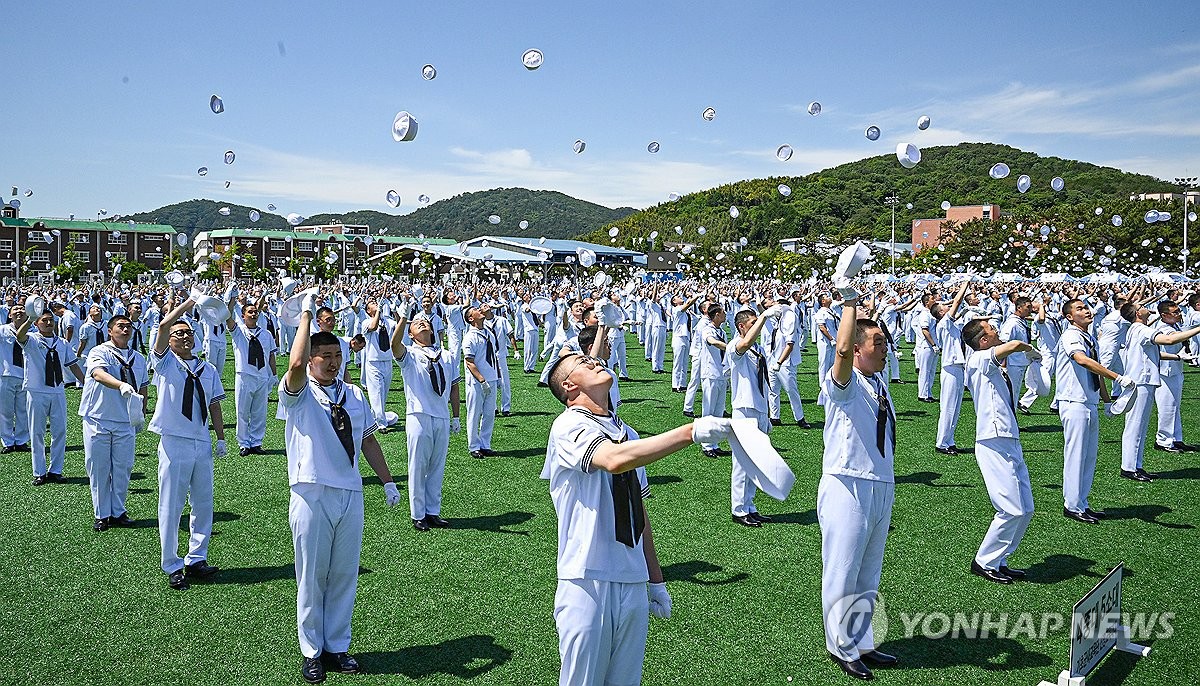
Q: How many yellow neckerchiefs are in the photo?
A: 0